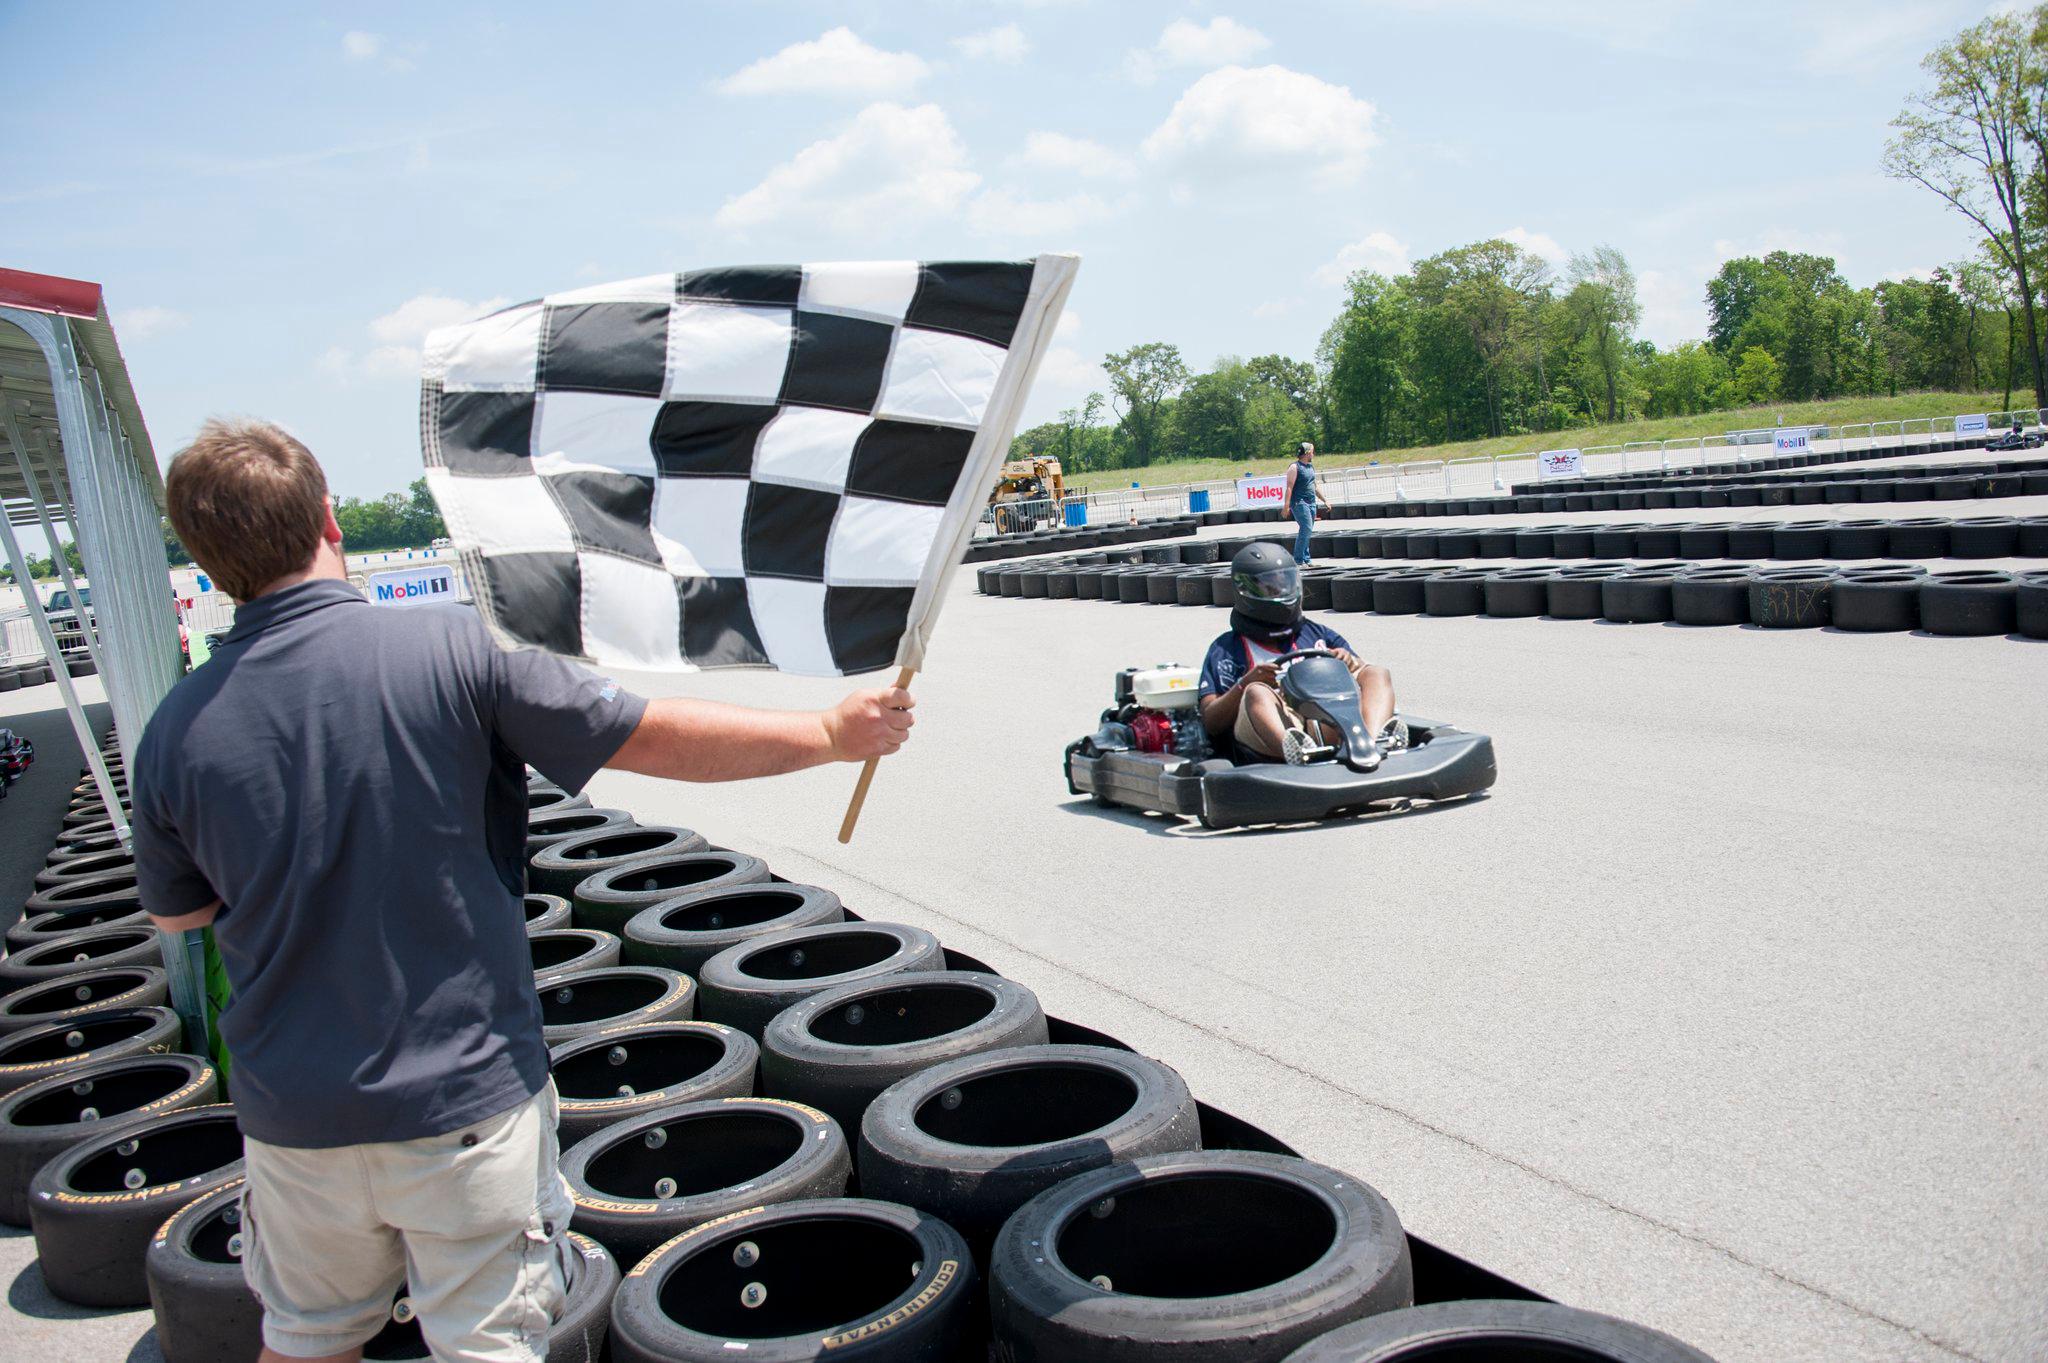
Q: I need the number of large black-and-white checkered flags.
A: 1